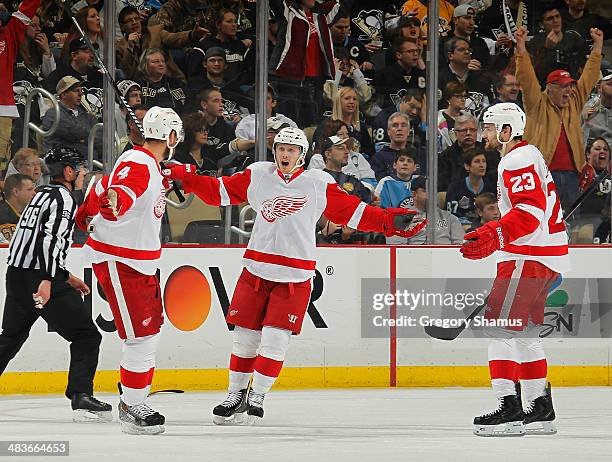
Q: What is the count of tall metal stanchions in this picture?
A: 3